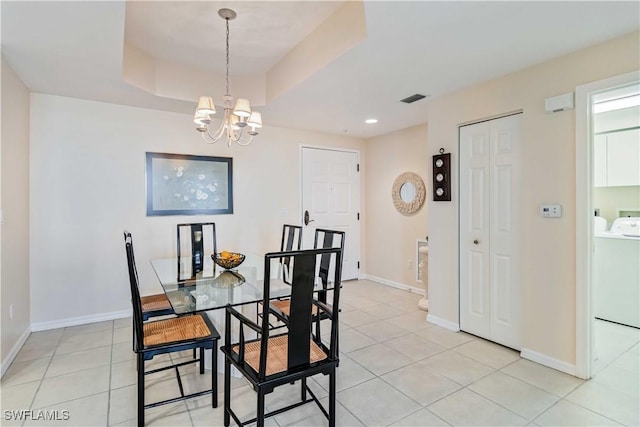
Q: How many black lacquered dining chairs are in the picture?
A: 6